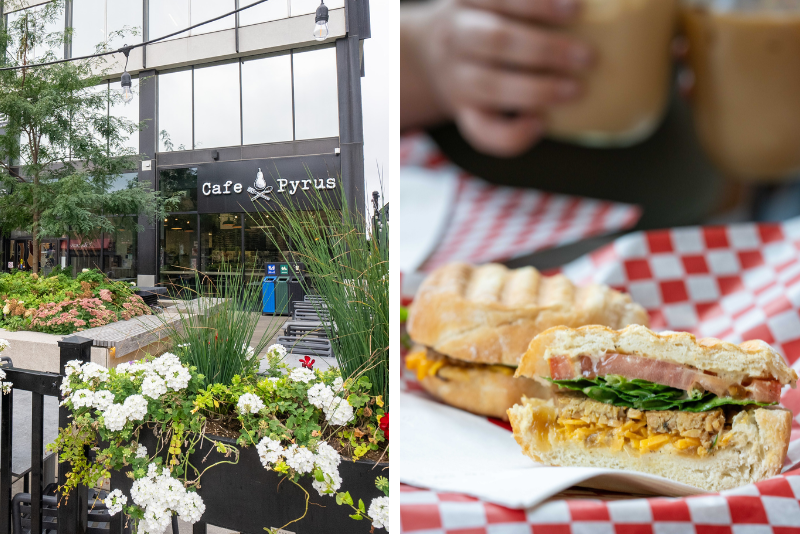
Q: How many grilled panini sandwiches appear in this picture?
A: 2